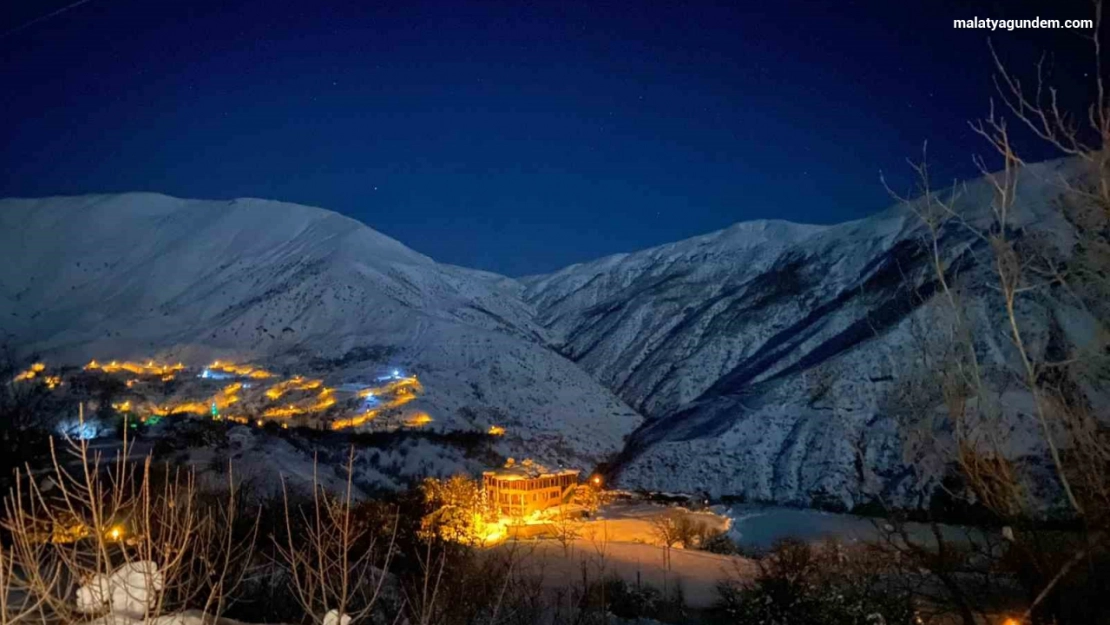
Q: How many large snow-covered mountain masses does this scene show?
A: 2